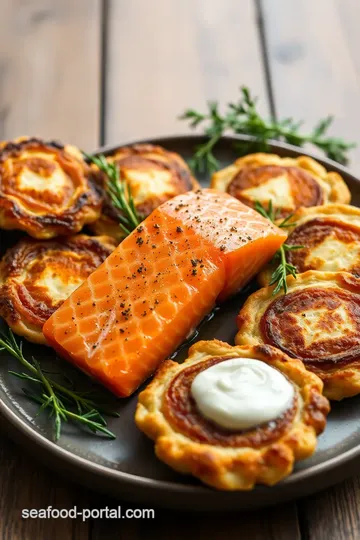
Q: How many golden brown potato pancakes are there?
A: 7